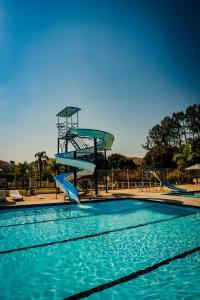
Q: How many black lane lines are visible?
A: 3